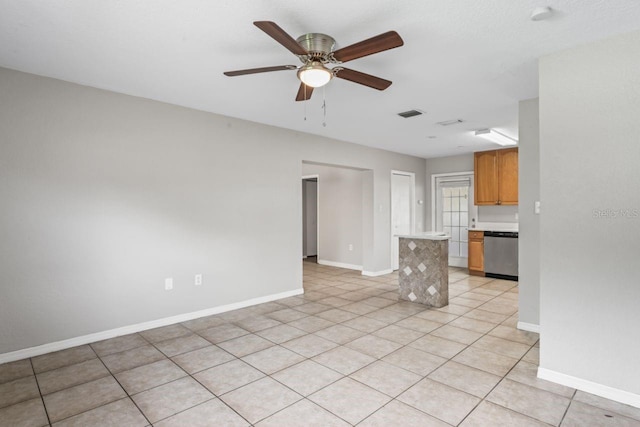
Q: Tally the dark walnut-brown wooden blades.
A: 5